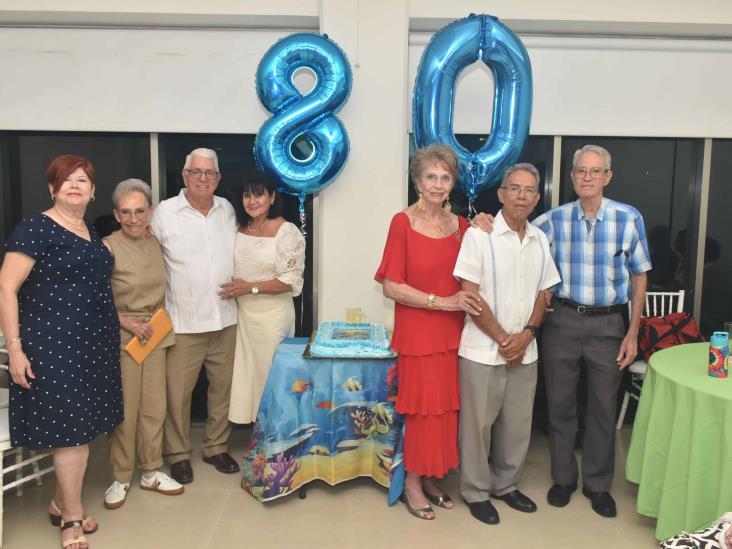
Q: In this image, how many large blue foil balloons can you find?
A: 2